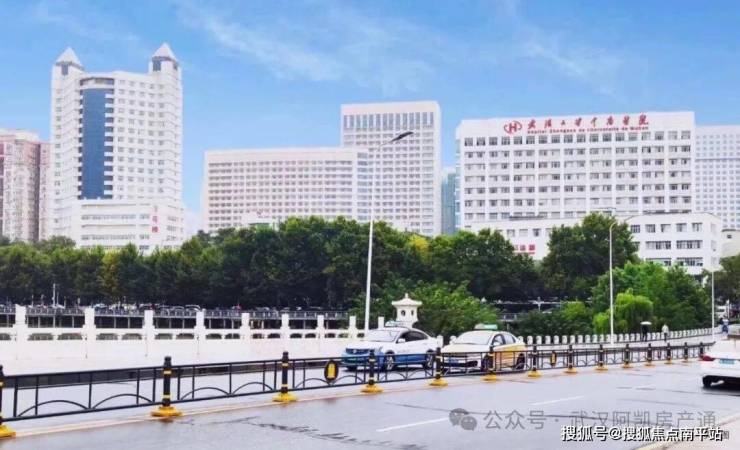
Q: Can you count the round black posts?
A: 14